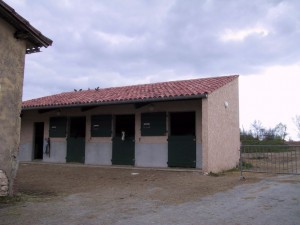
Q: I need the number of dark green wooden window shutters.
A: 3